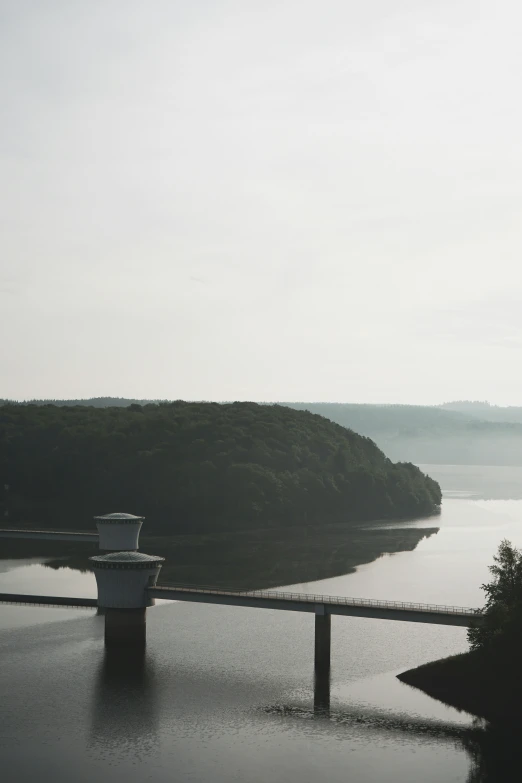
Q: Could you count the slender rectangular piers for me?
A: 1